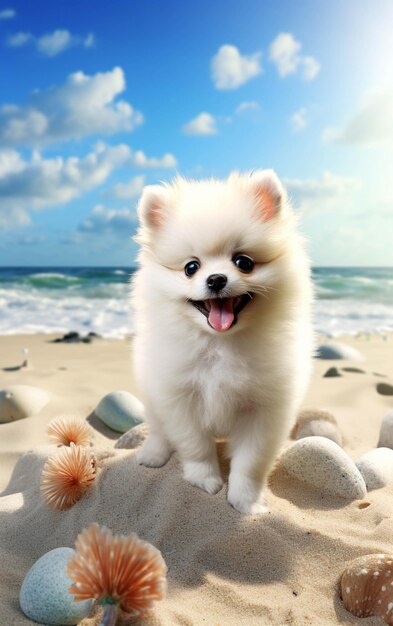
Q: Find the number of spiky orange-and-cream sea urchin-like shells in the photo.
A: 3